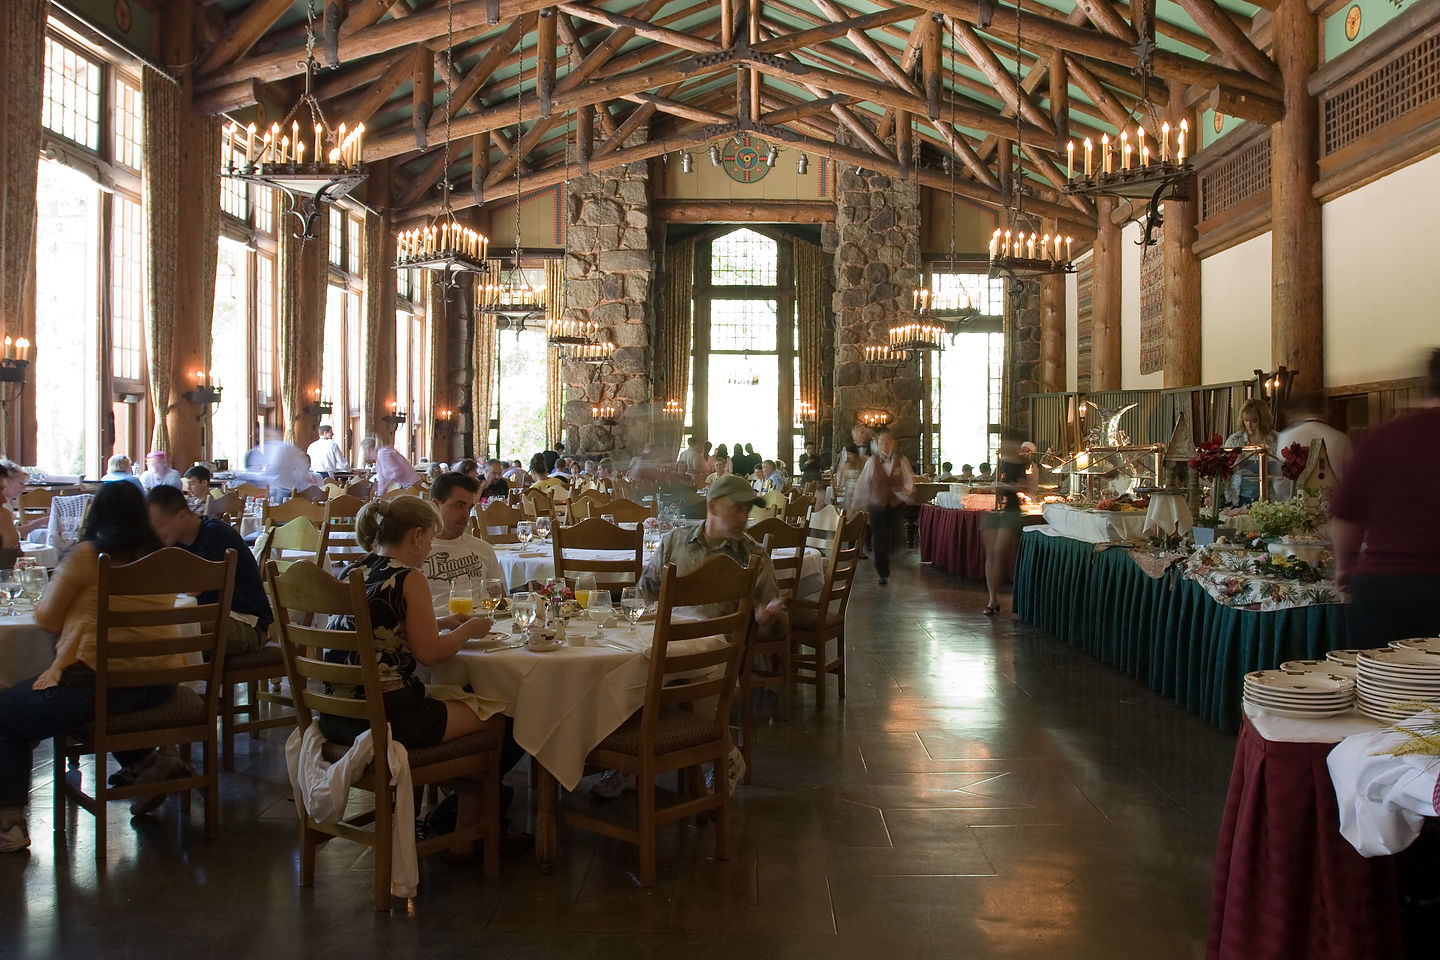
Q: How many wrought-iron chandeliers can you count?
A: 10